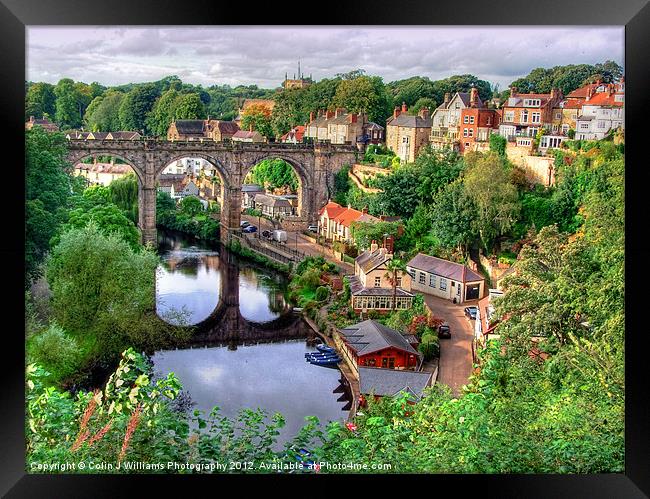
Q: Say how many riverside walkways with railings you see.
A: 1